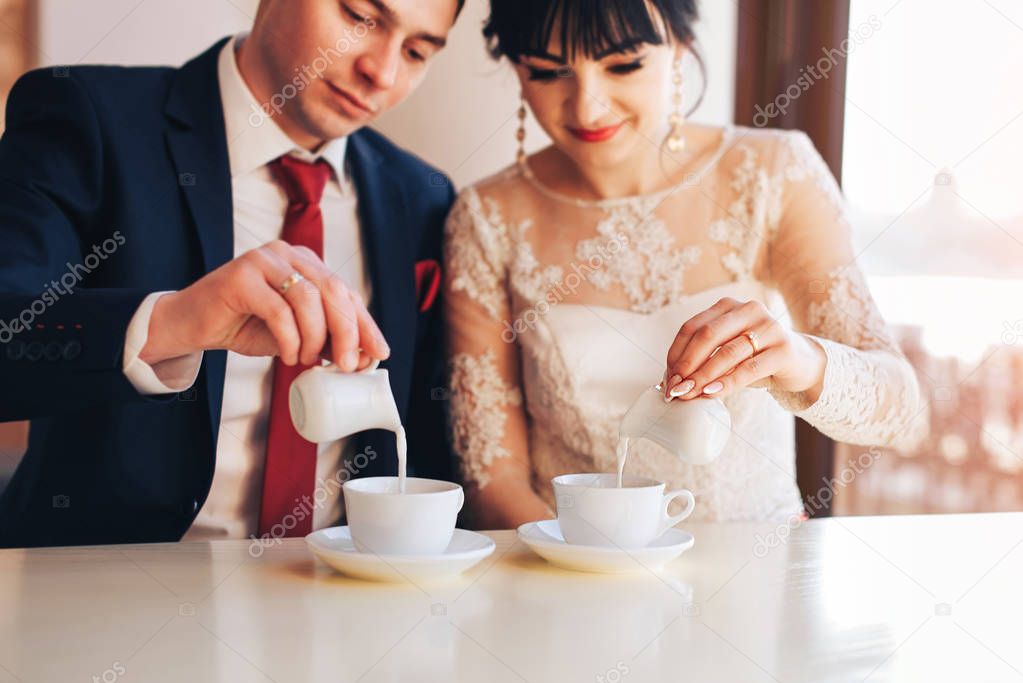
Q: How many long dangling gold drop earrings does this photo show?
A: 2